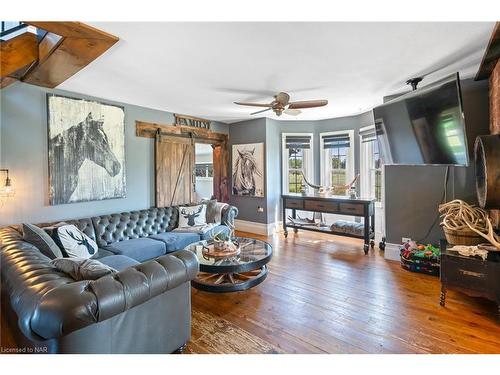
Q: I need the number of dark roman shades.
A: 3